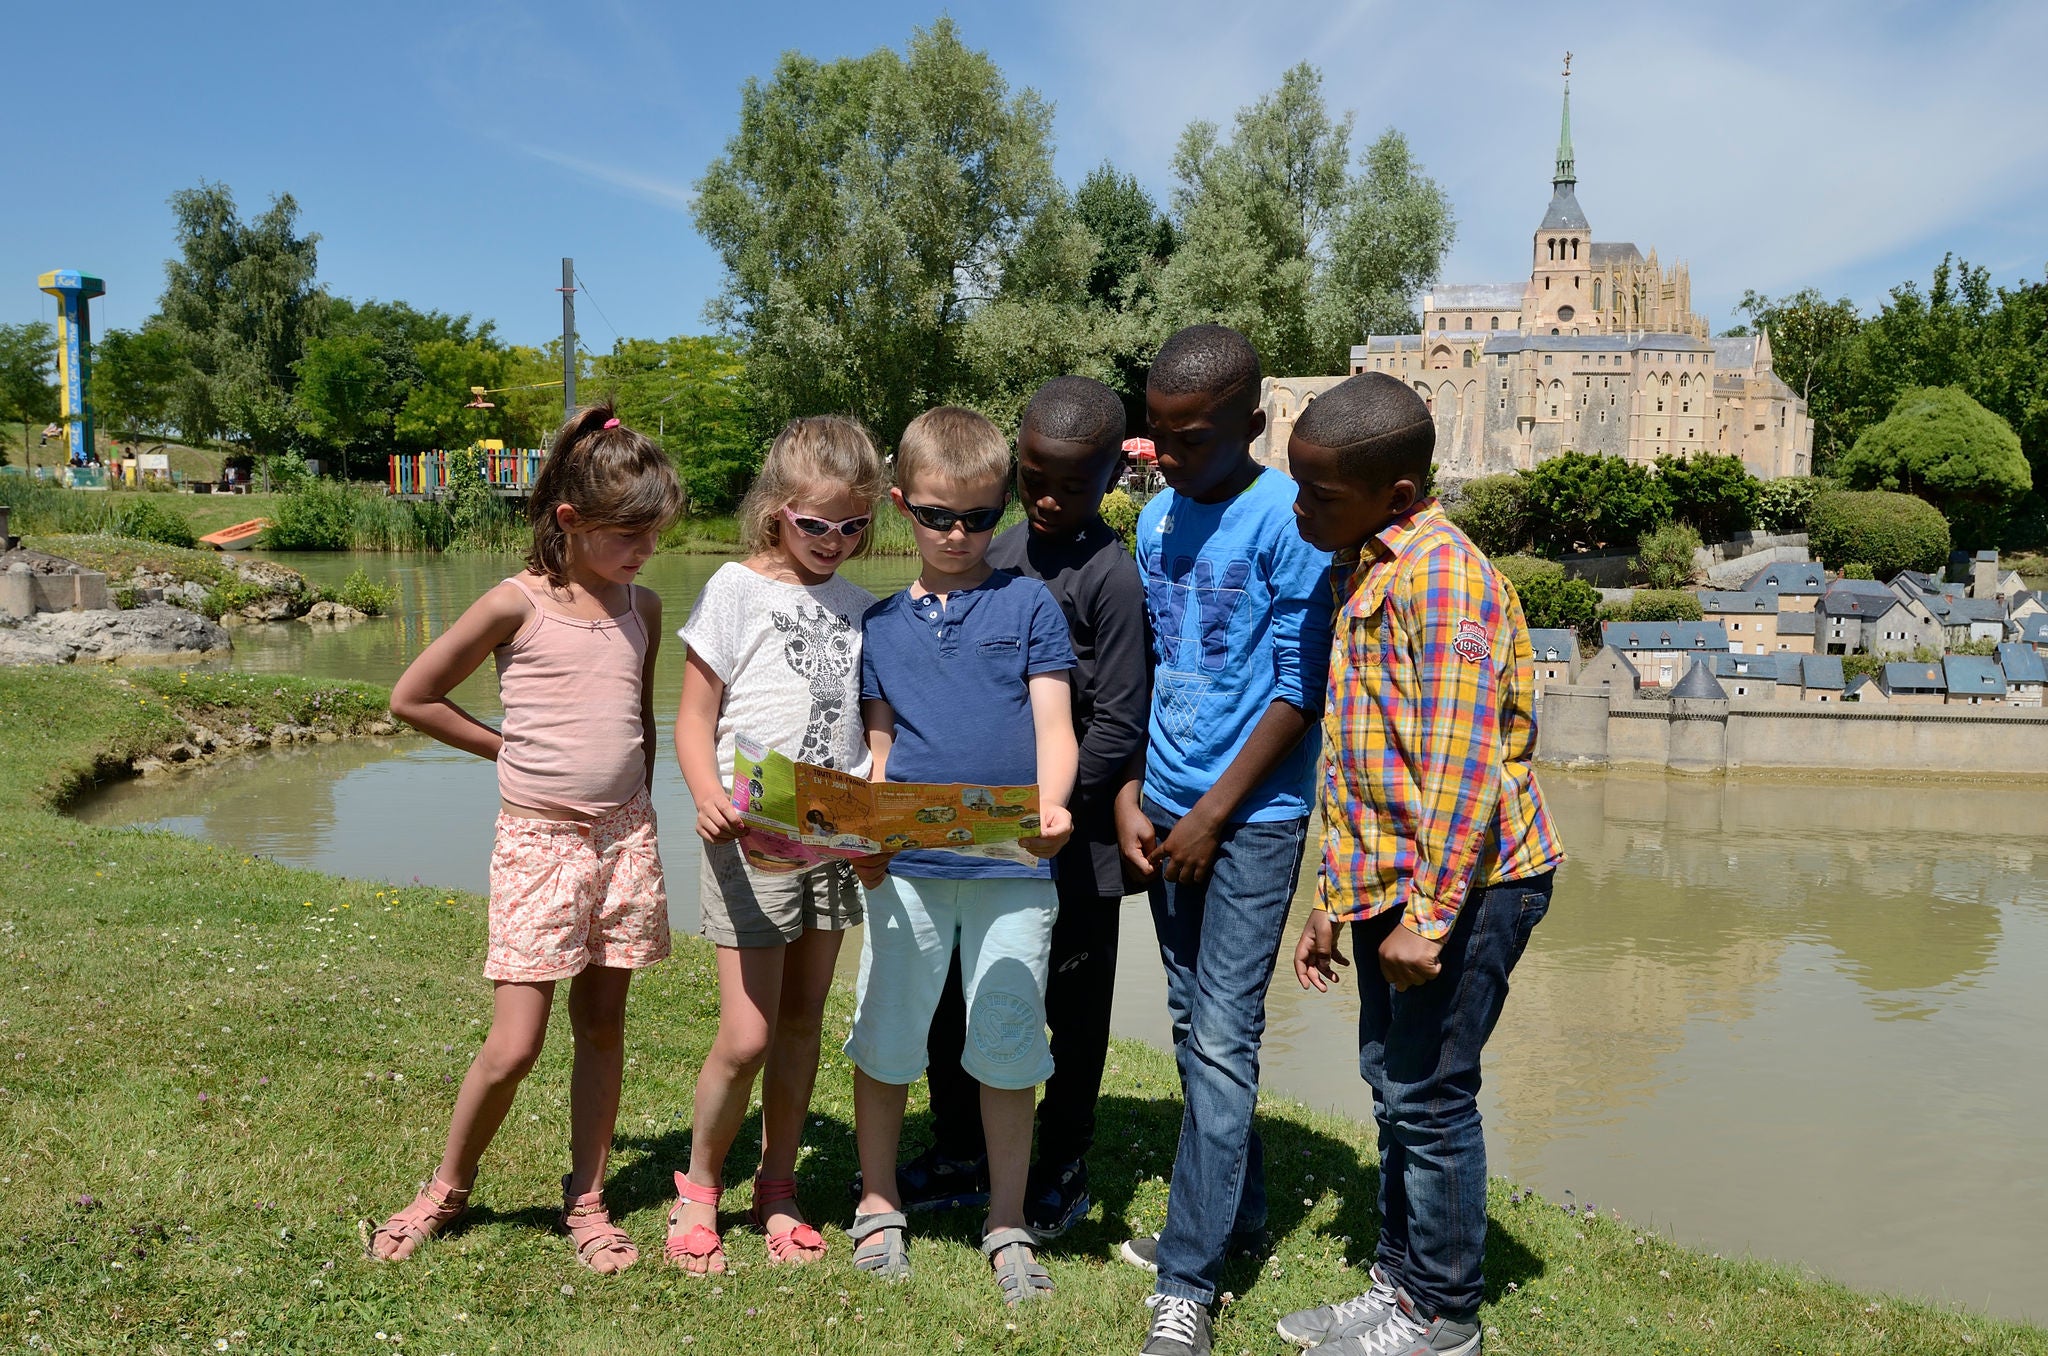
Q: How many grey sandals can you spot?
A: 2